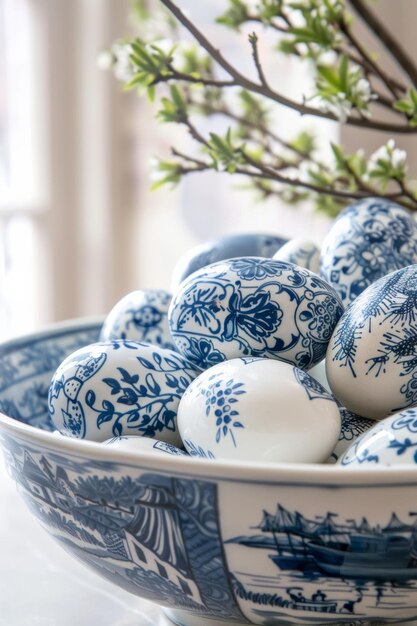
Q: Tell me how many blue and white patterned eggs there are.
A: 11